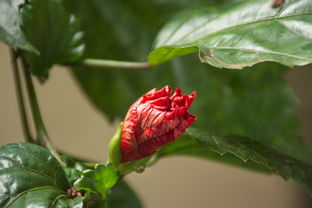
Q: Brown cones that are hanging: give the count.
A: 0